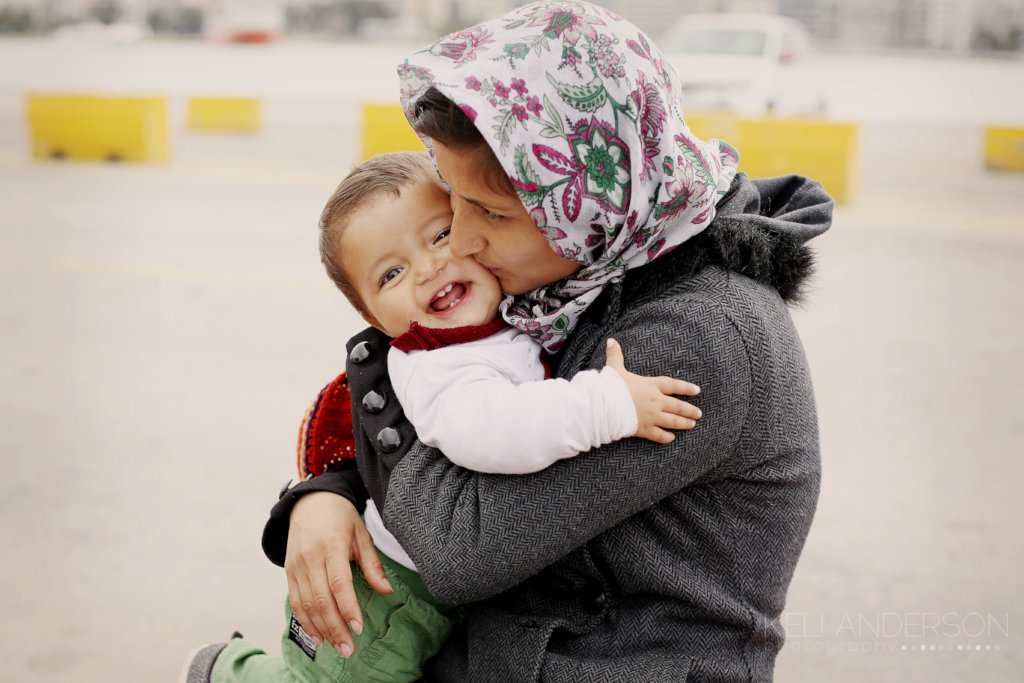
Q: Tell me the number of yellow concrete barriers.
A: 5